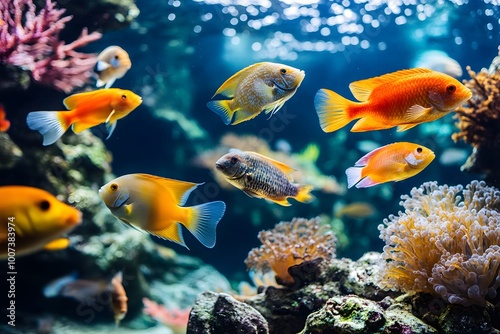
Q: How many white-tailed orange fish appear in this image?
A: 2